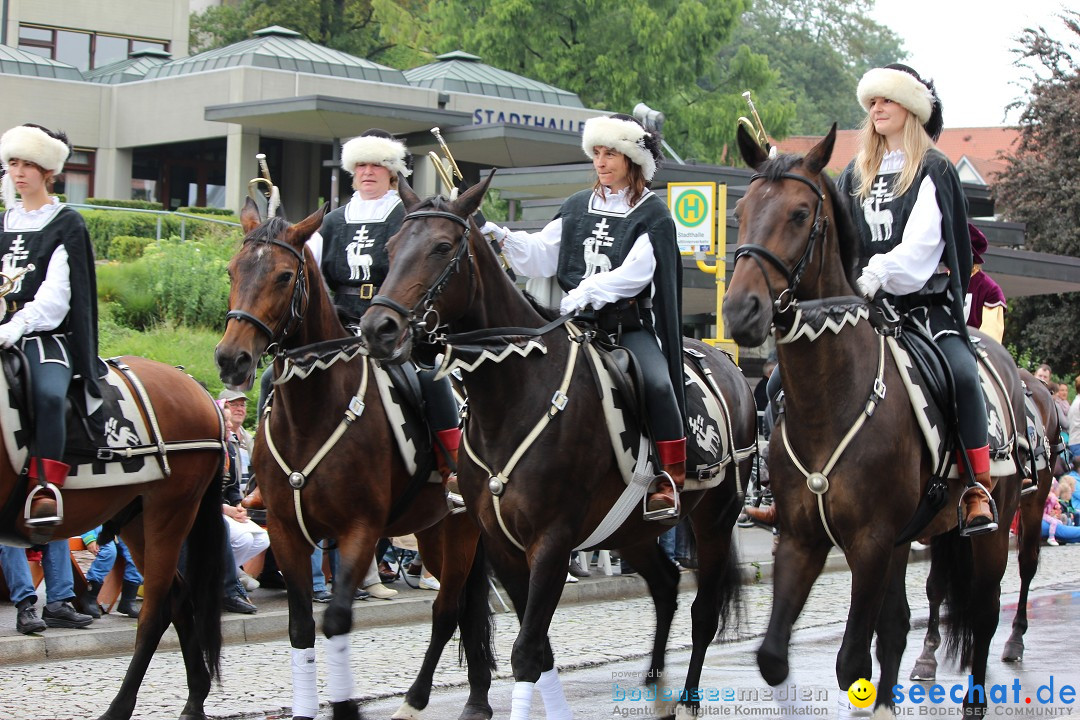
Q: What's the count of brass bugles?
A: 4